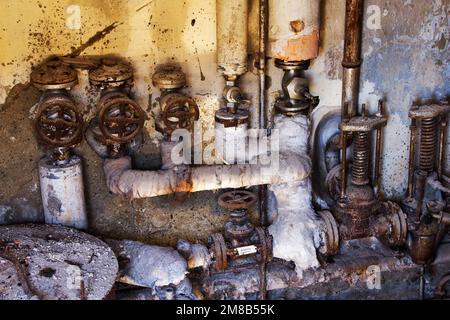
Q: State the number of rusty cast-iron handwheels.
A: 4